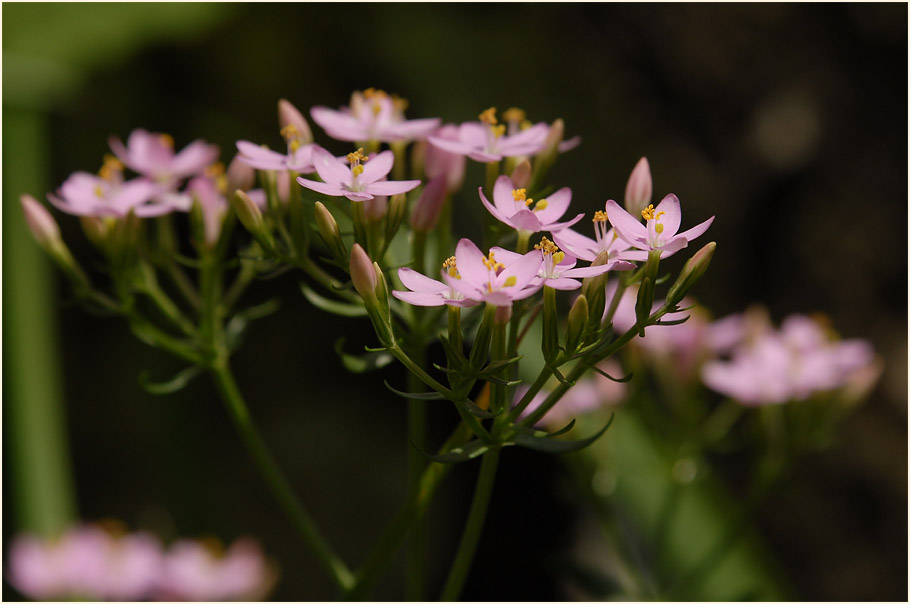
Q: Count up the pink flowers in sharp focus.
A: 7